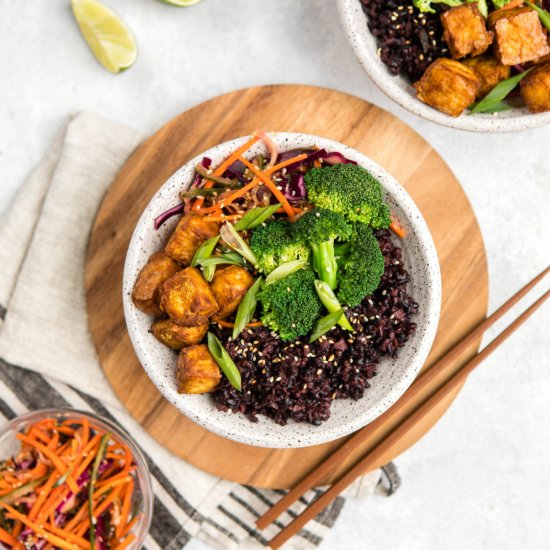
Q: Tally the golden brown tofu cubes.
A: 11